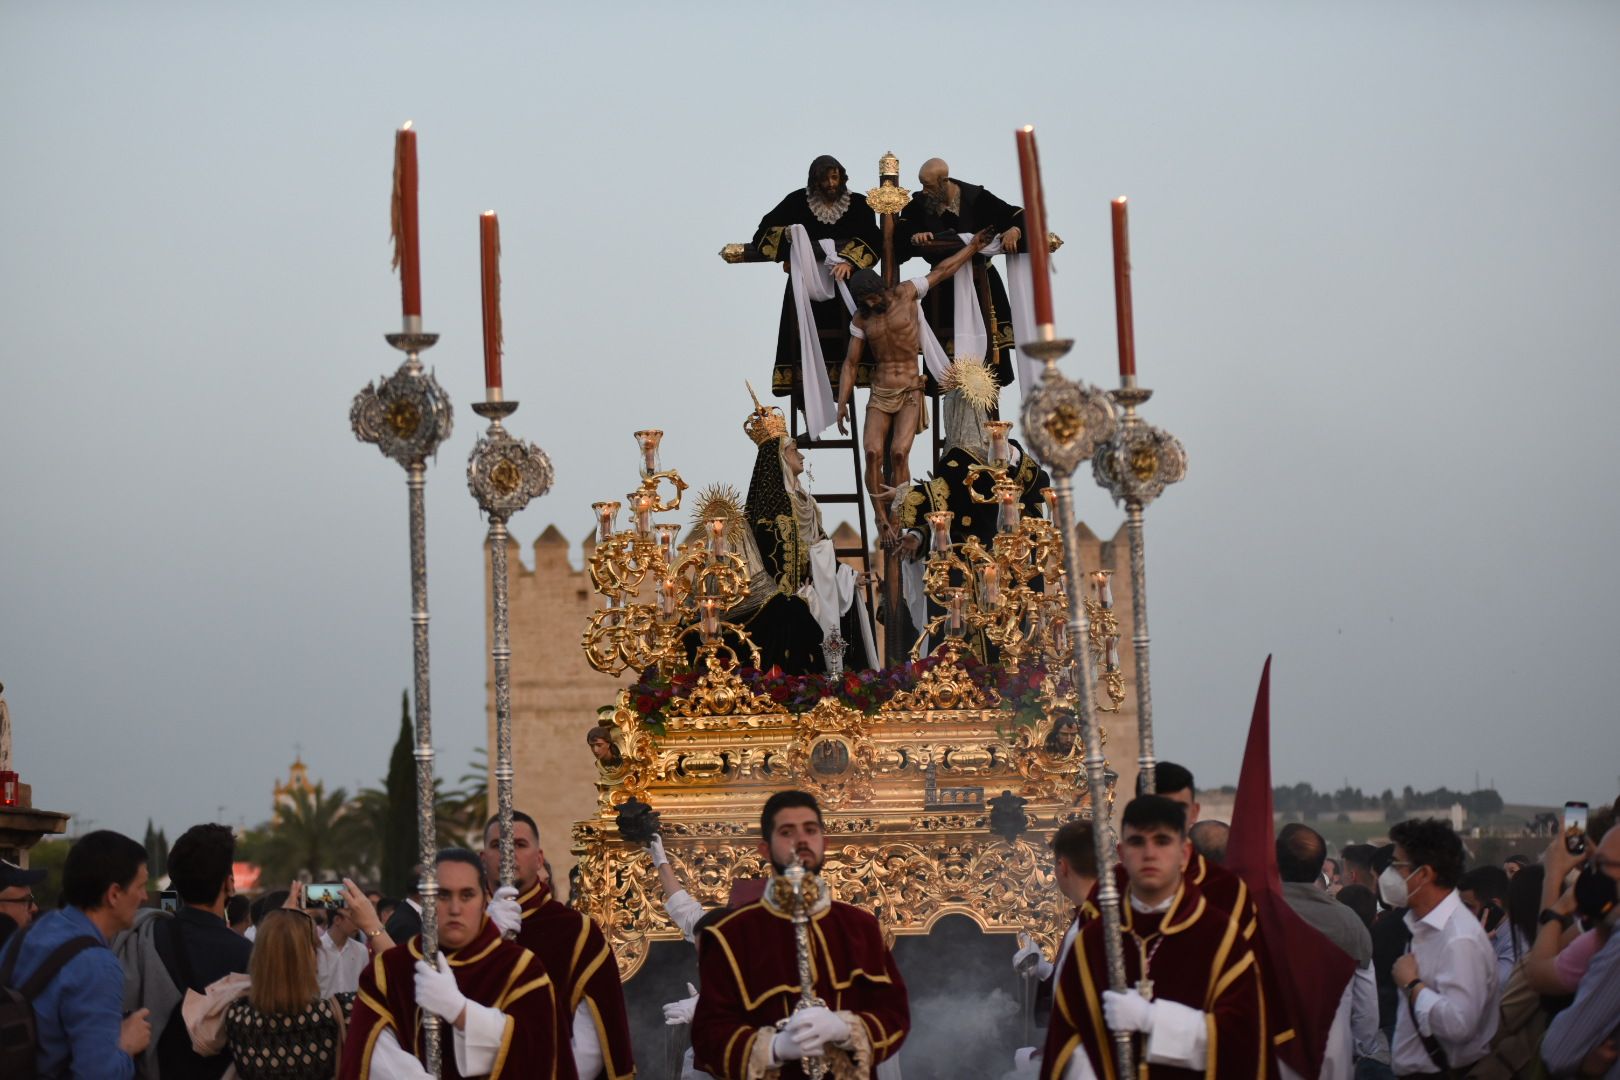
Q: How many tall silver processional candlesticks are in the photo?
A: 4